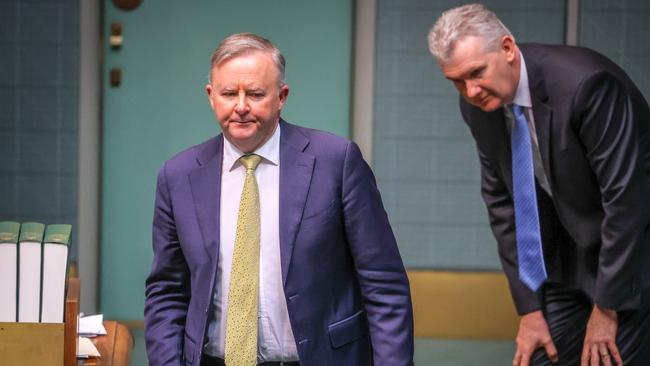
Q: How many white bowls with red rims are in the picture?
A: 0